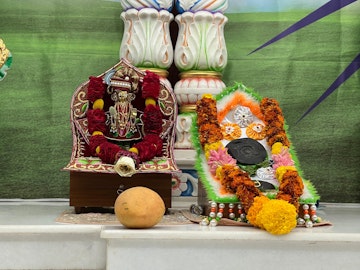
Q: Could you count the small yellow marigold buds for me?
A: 5